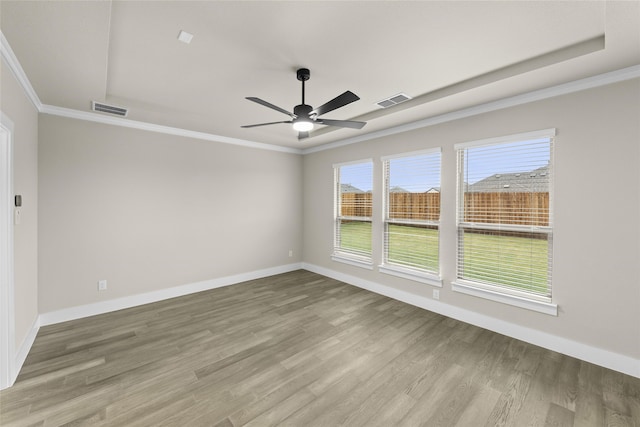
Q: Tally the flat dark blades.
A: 5